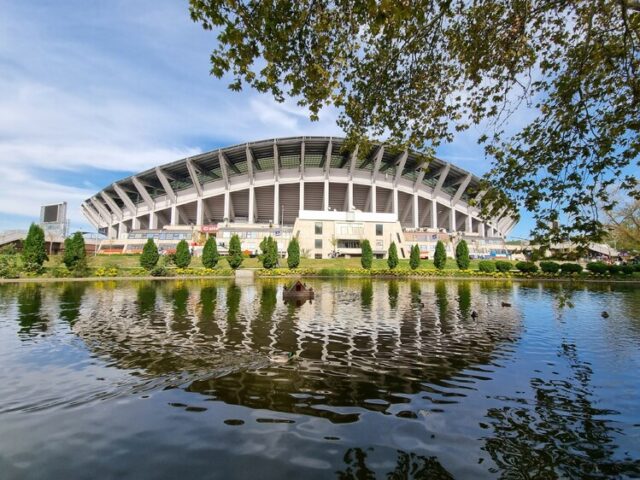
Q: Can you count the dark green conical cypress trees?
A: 13